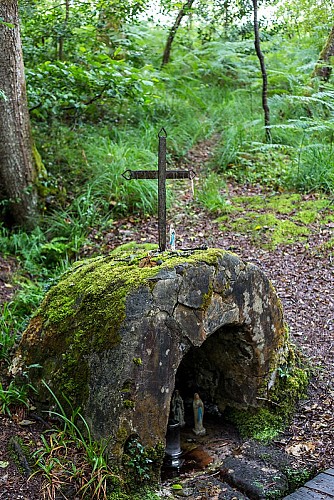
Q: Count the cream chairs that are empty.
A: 0